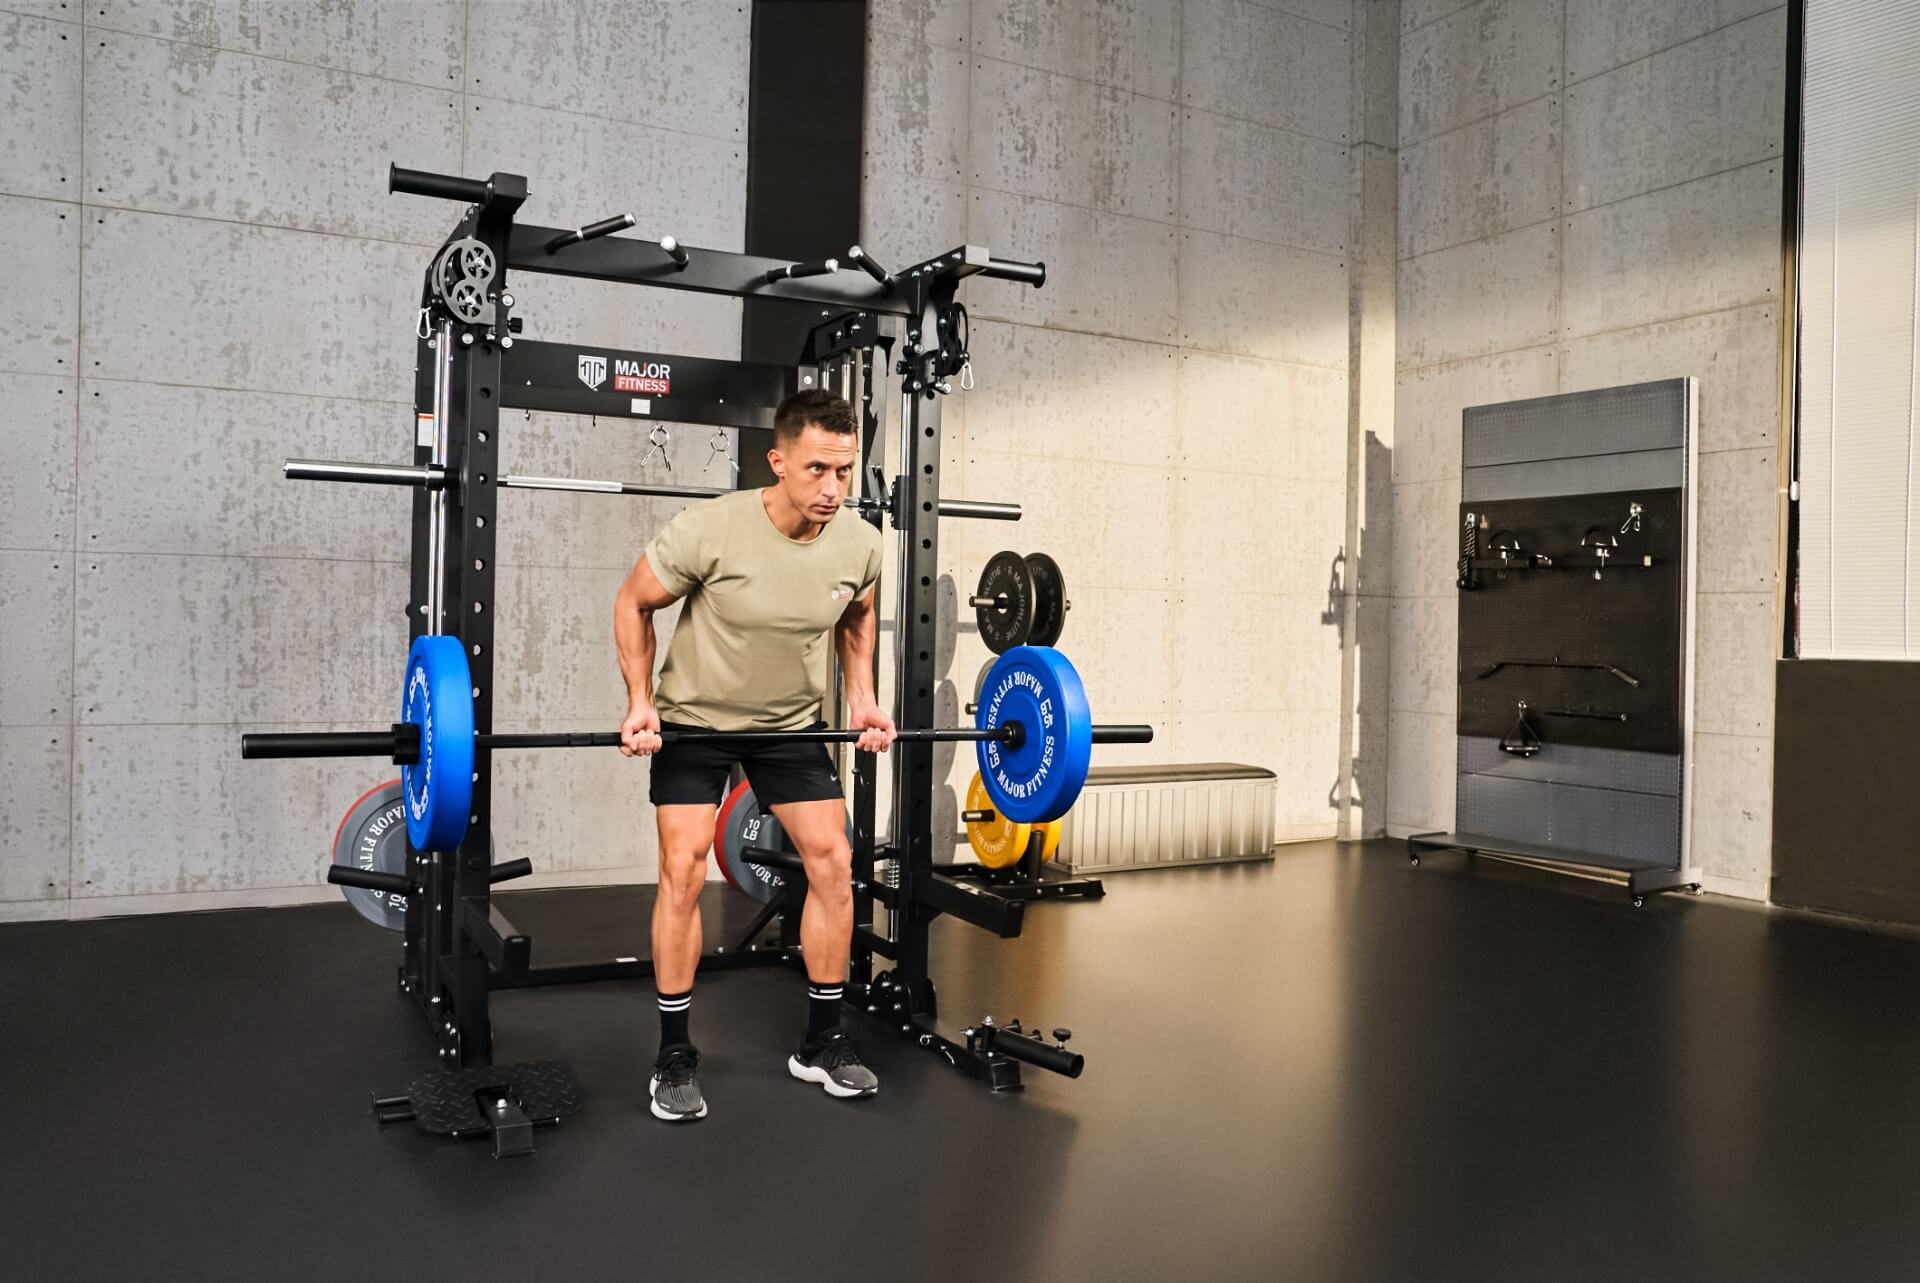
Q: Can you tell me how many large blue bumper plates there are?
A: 2